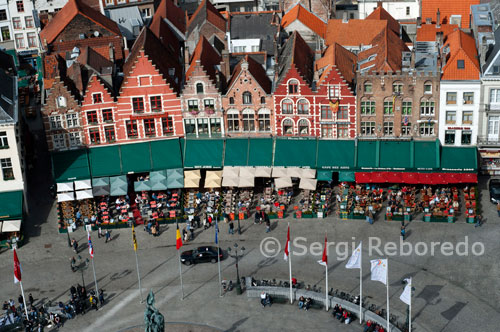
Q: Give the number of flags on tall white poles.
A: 10